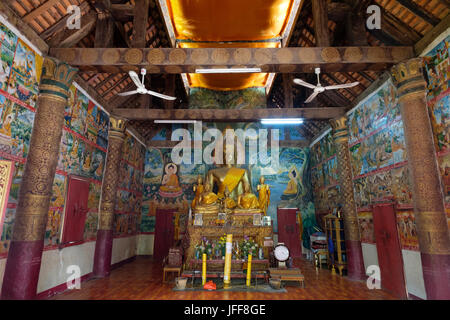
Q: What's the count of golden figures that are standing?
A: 2